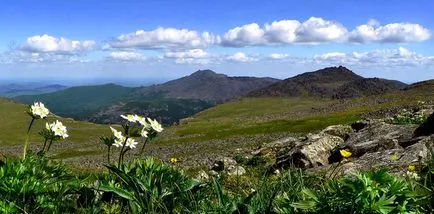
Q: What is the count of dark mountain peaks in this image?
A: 2